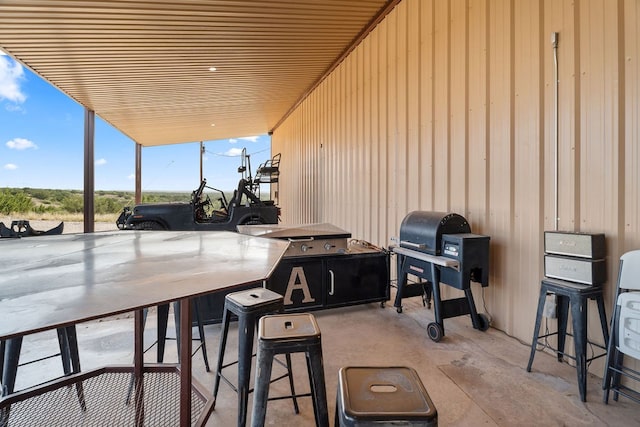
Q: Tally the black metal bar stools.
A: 6